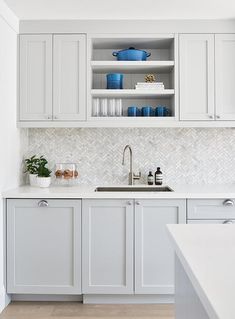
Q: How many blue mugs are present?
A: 3